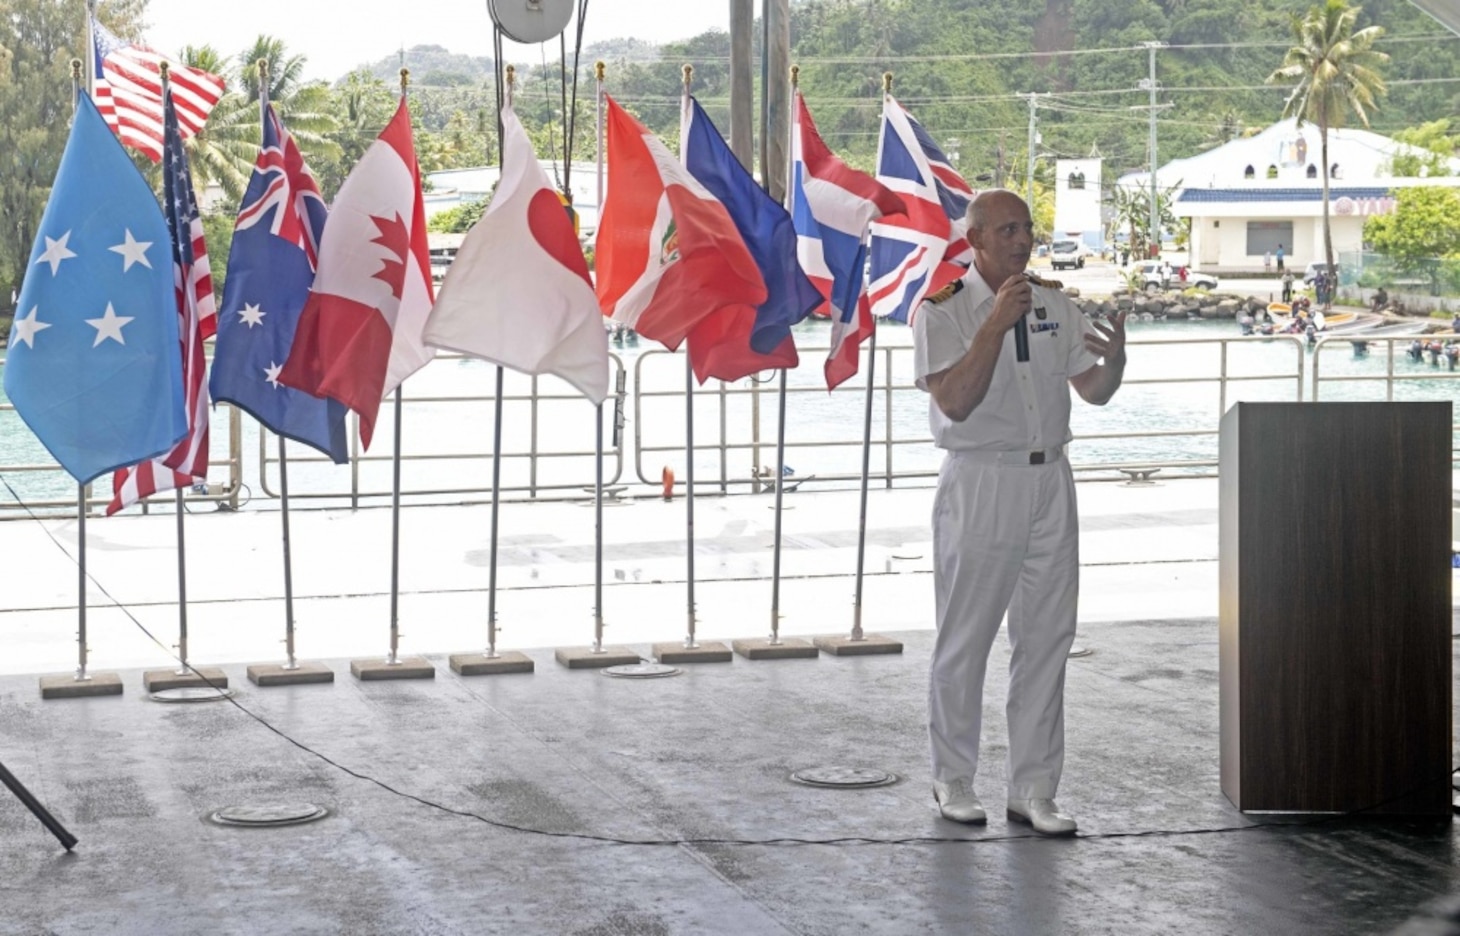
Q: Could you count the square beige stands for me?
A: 9